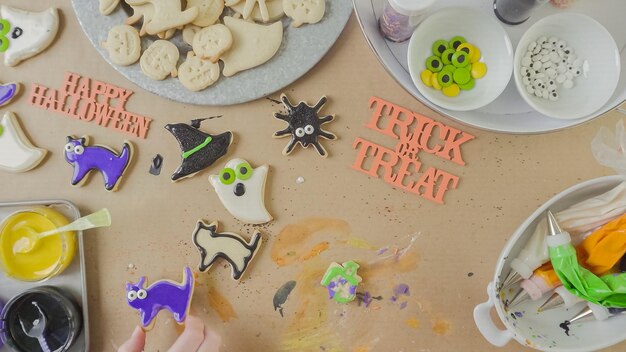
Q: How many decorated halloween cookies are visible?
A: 10